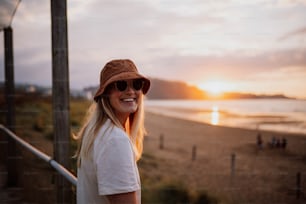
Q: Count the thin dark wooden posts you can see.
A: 4